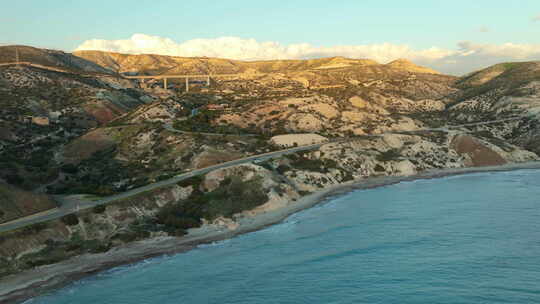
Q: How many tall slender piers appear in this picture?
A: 4